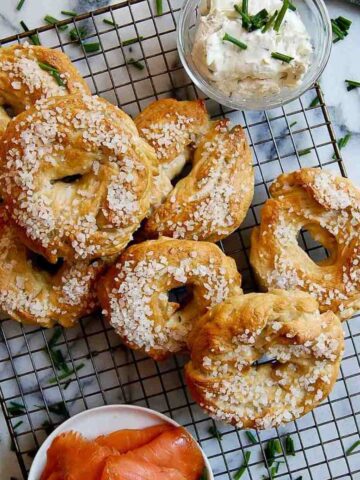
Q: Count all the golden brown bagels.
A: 7